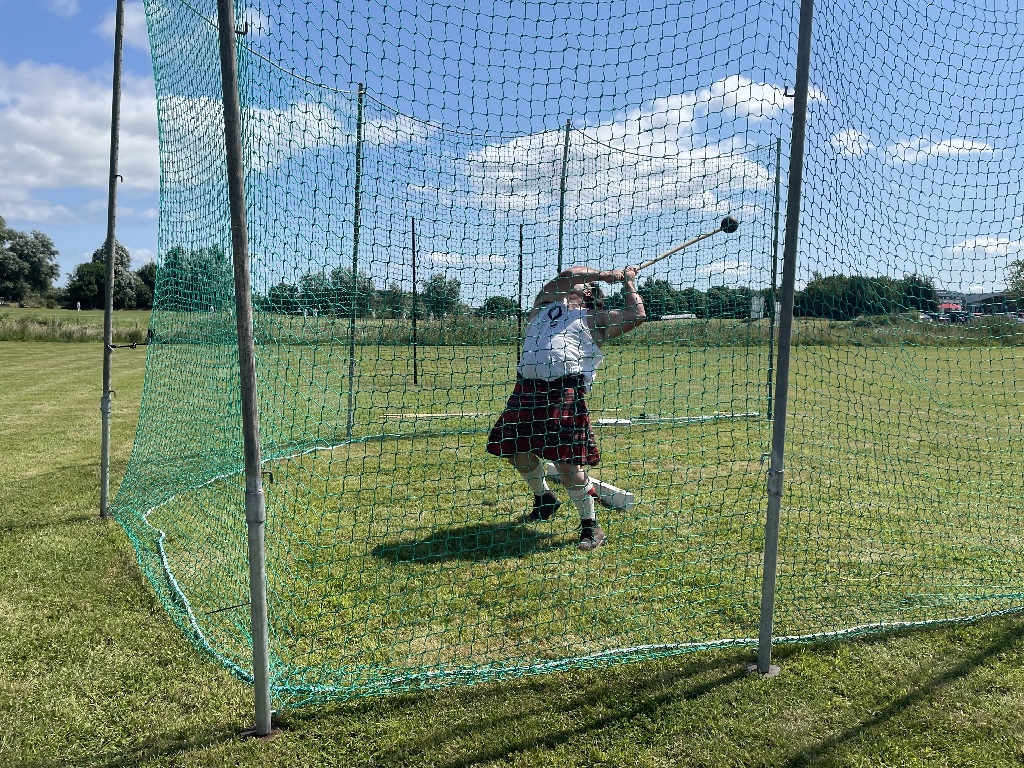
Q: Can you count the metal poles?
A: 8